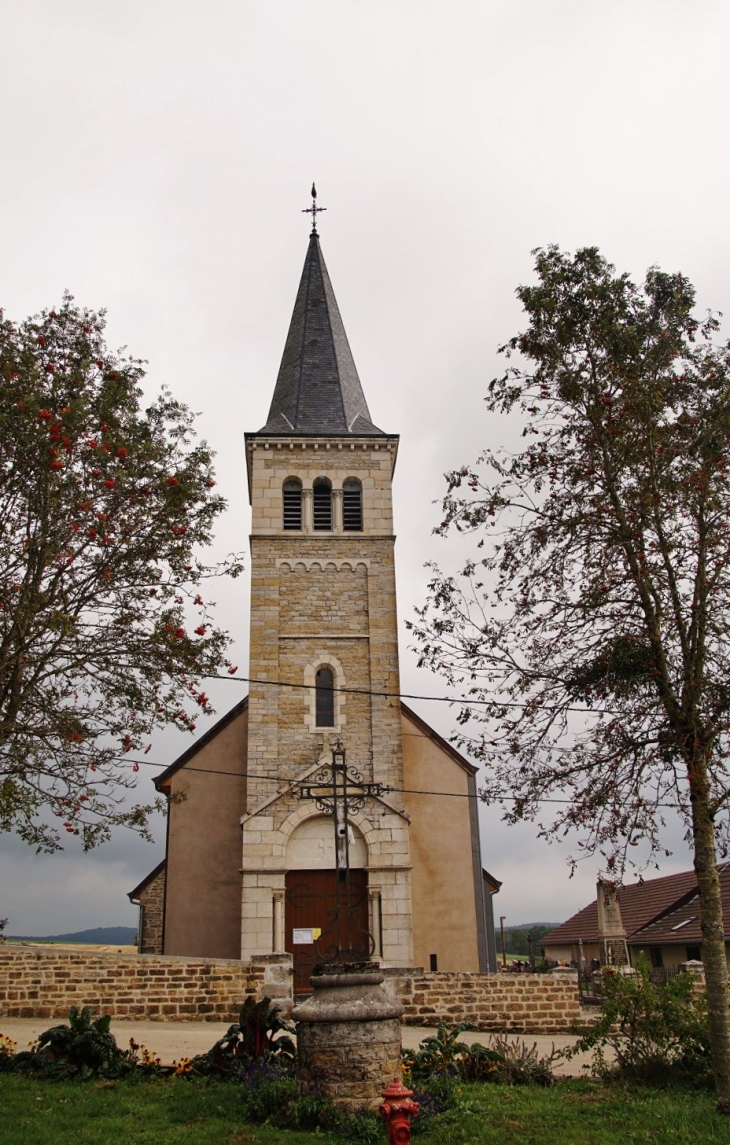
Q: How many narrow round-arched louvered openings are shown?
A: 3